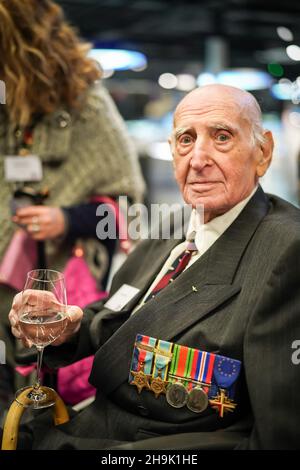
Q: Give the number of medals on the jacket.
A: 5